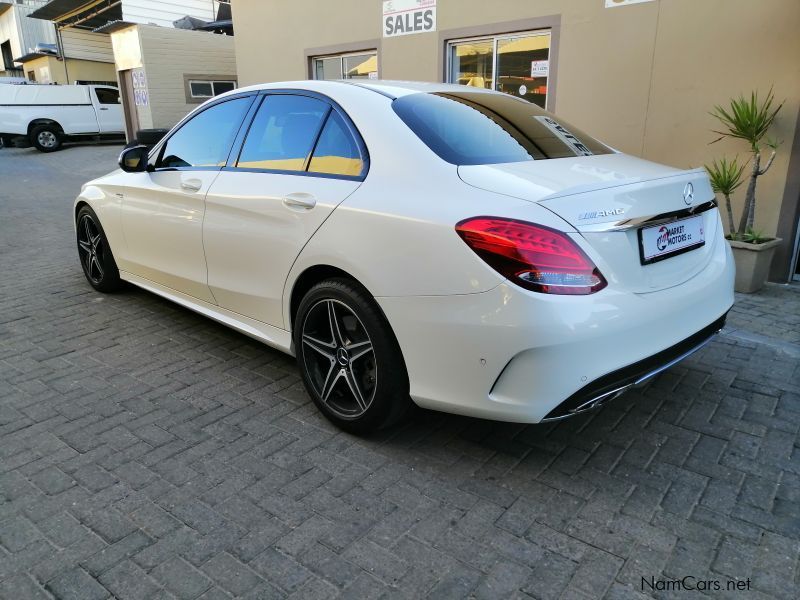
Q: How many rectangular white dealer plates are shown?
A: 1